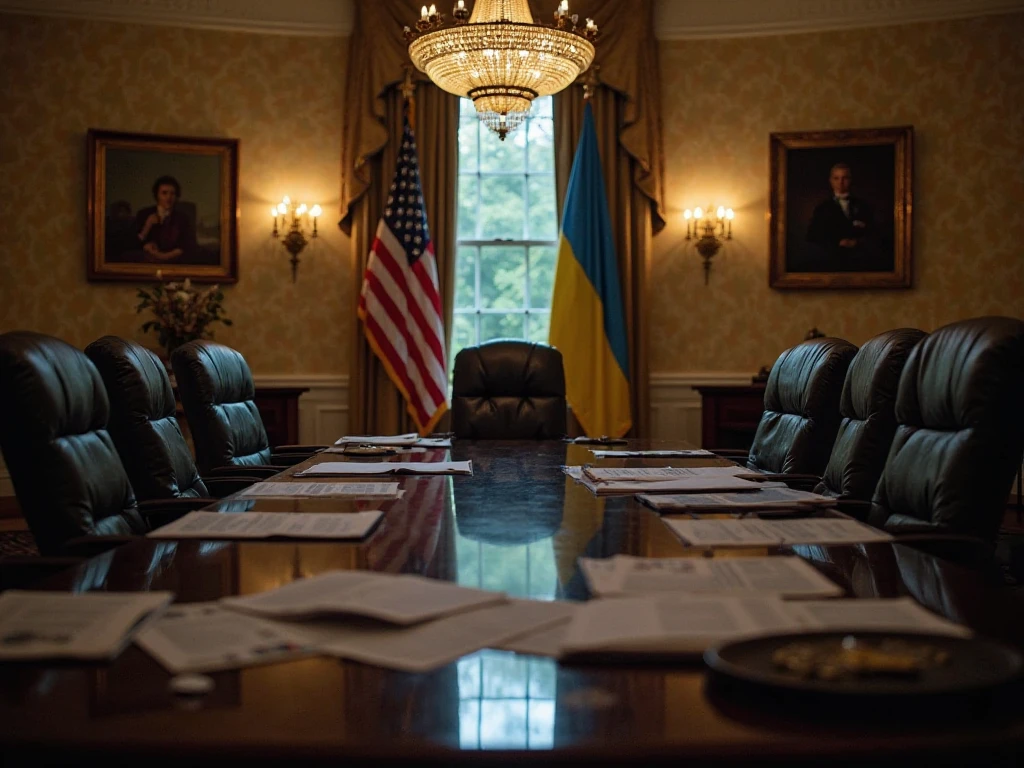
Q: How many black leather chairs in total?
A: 7